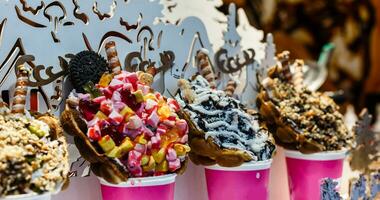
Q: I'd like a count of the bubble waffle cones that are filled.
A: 4